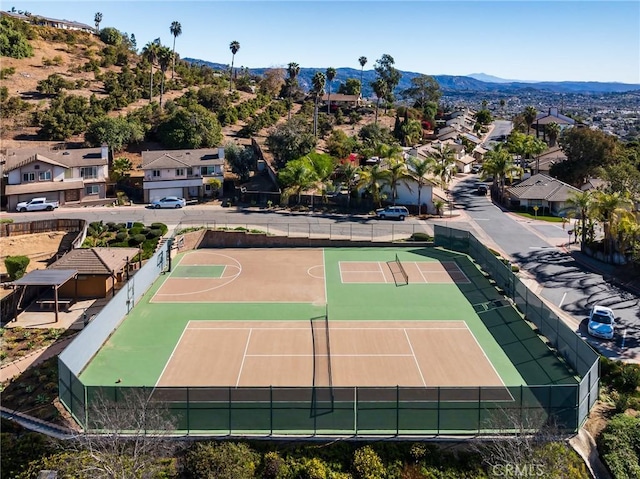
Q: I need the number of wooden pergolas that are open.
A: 1